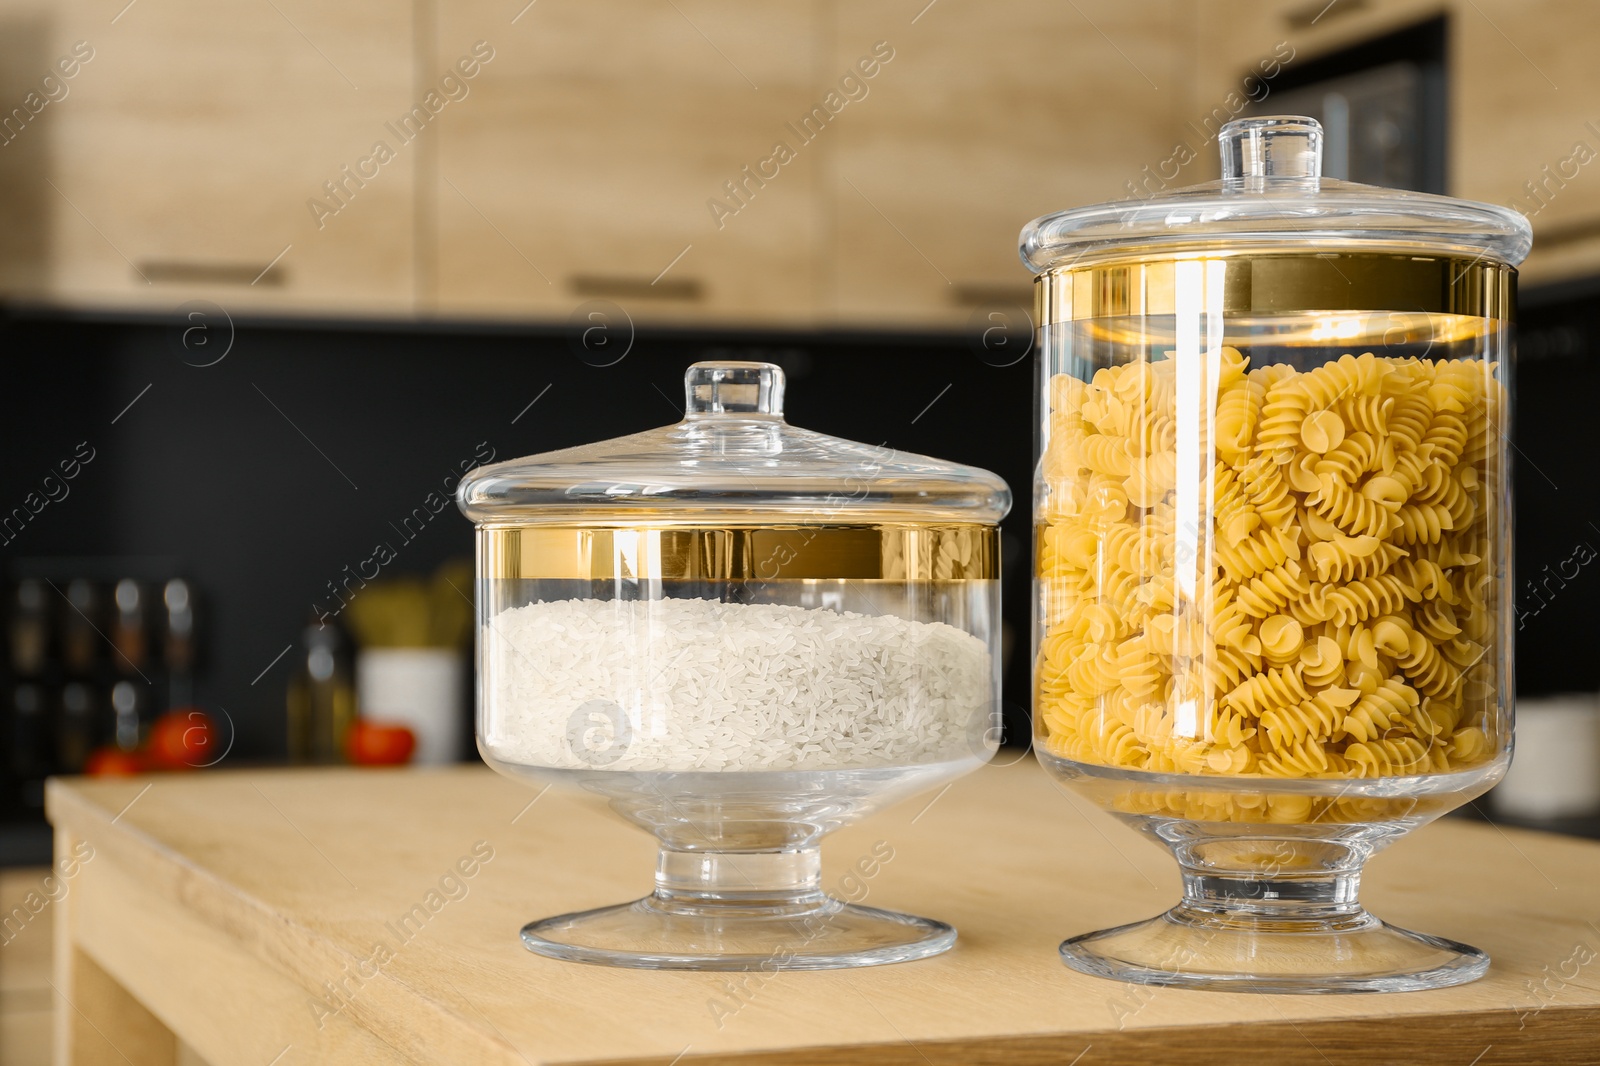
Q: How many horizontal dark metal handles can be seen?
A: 5